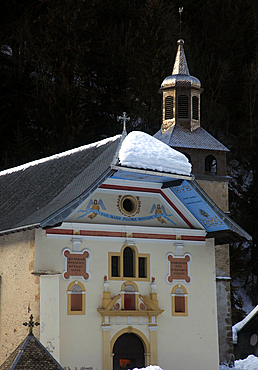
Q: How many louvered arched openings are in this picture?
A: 3